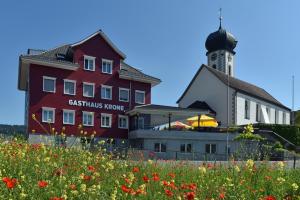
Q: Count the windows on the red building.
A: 13